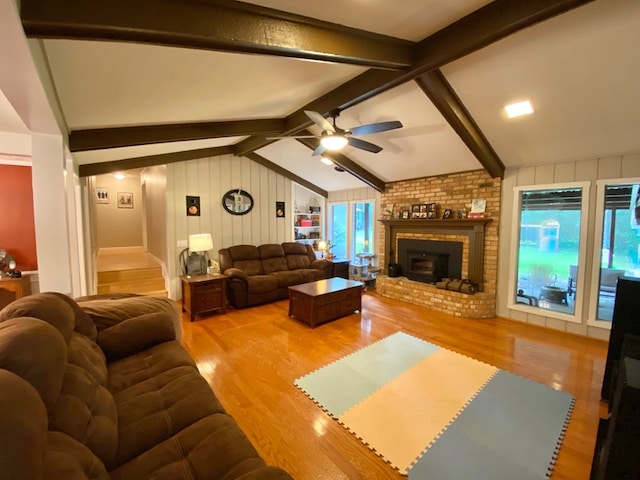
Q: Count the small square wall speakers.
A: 2